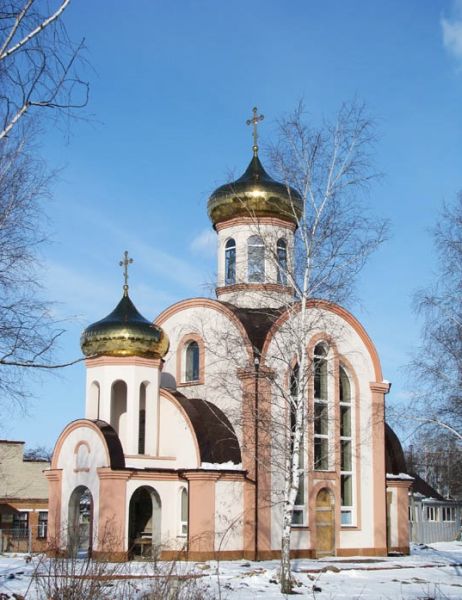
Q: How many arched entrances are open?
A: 2